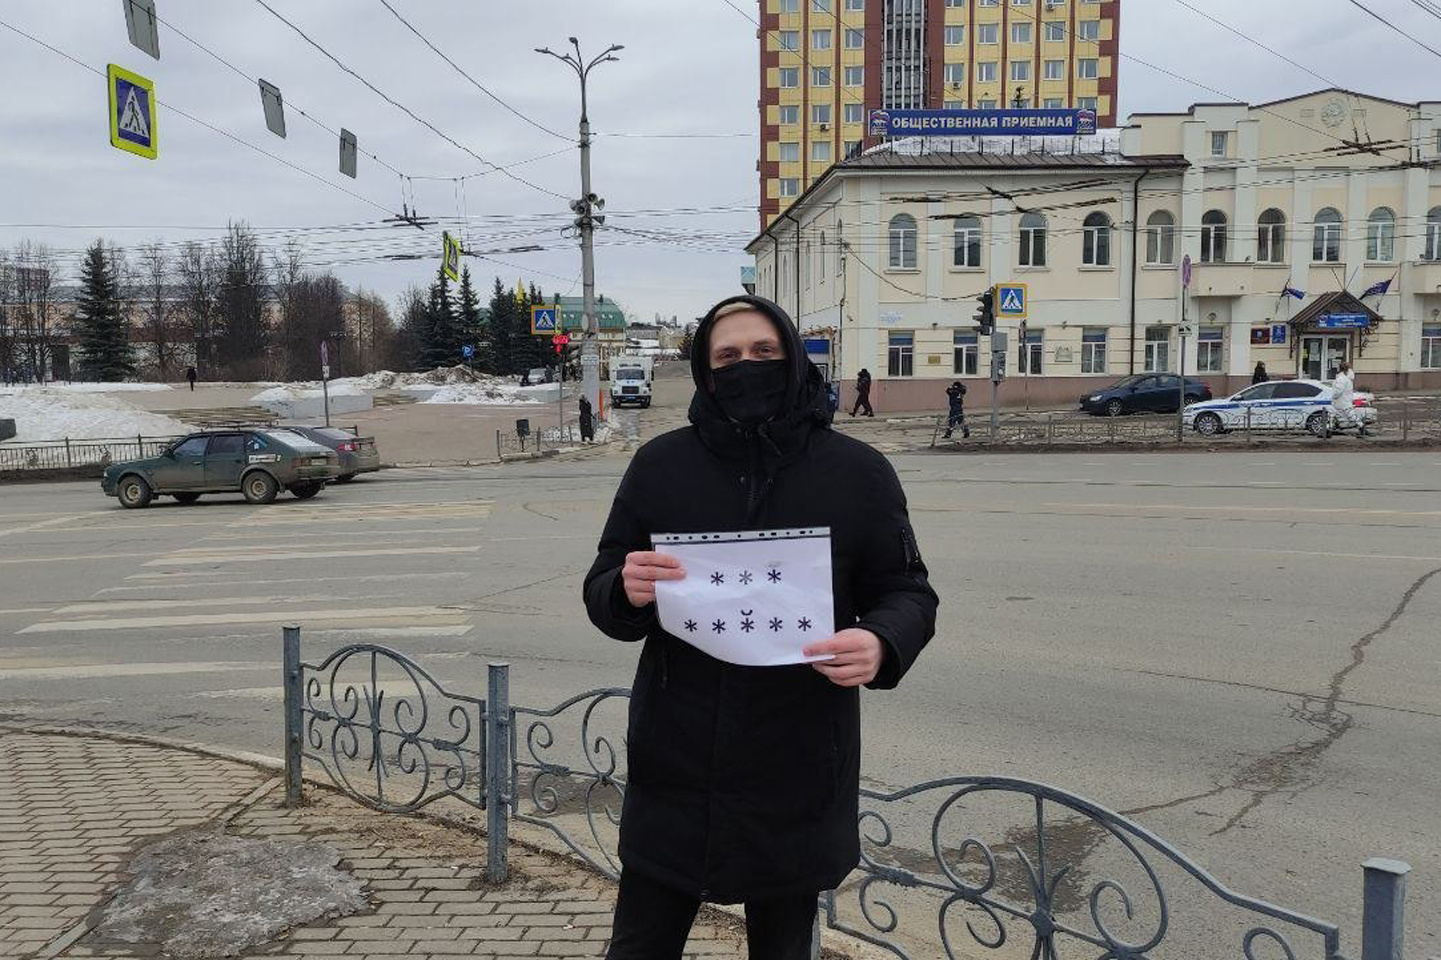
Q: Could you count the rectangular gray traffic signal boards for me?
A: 3